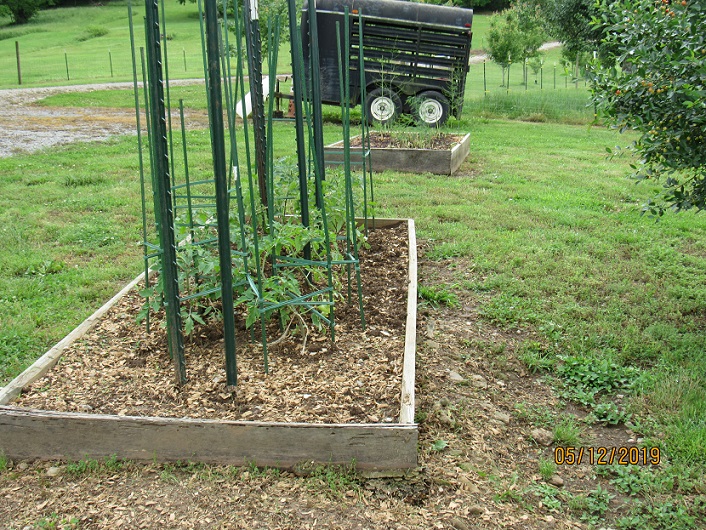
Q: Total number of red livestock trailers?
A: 0